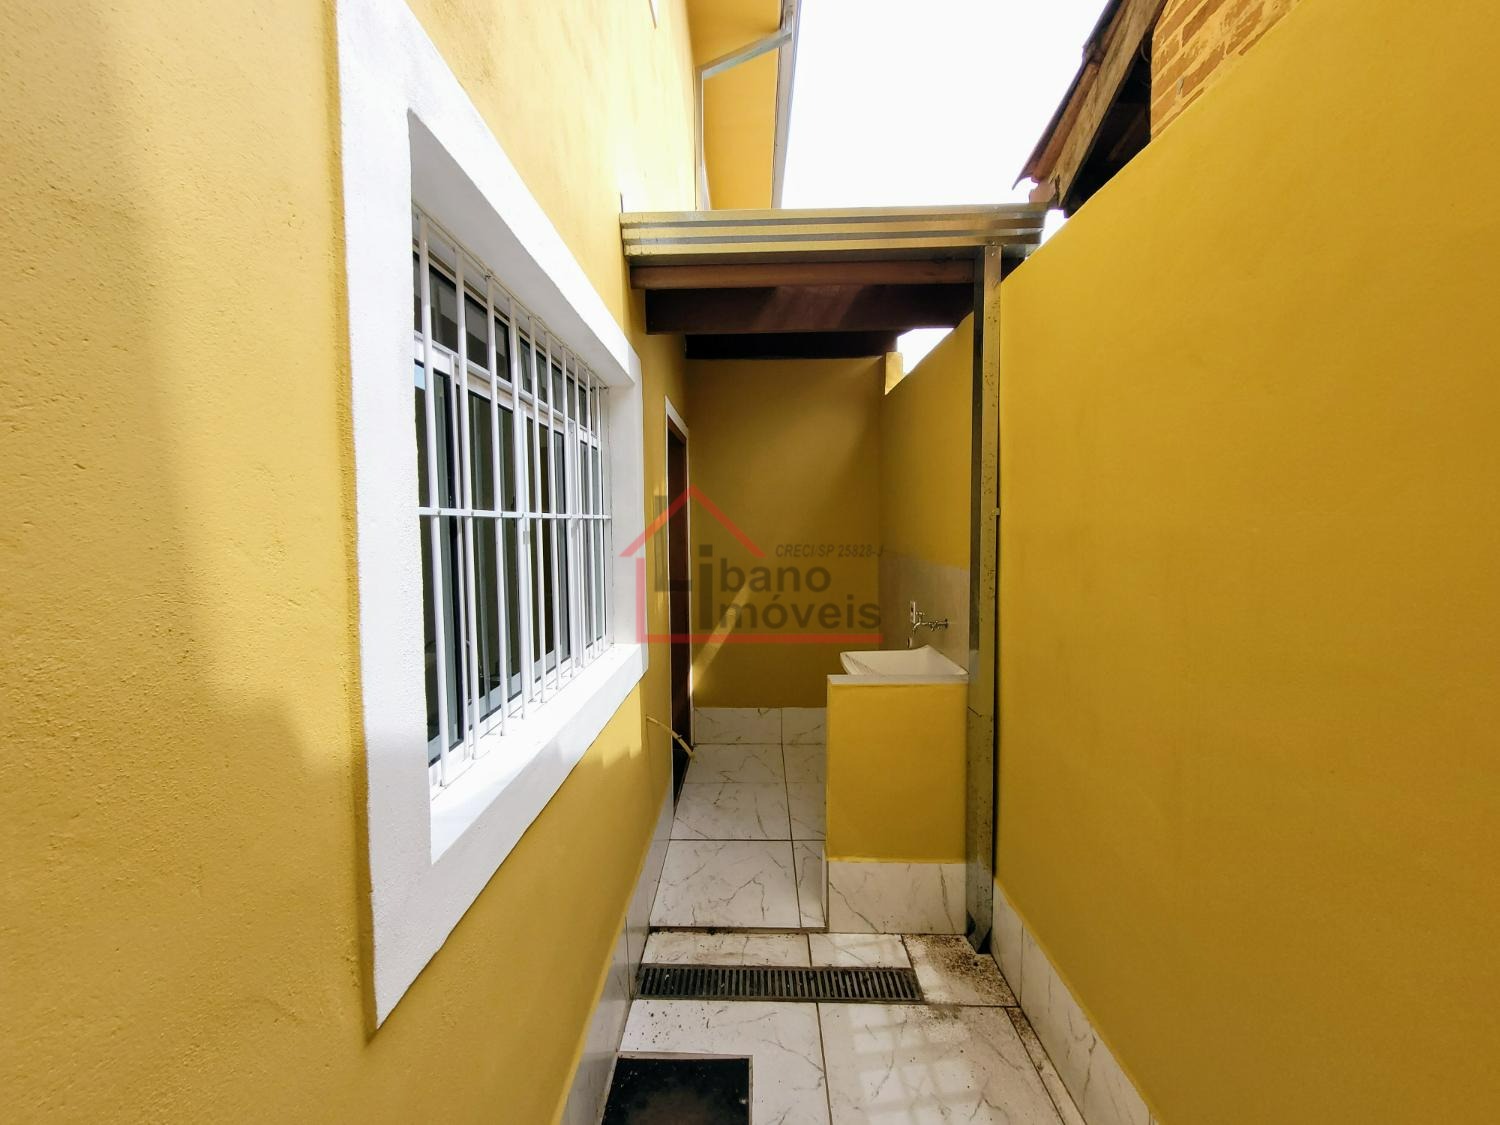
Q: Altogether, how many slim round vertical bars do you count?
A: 10